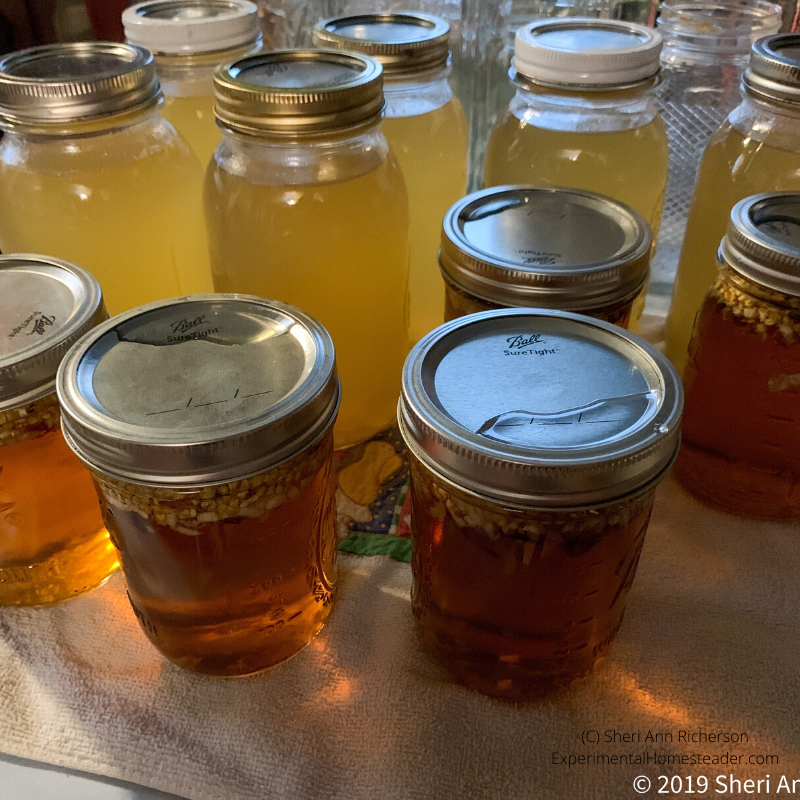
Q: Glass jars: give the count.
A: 12